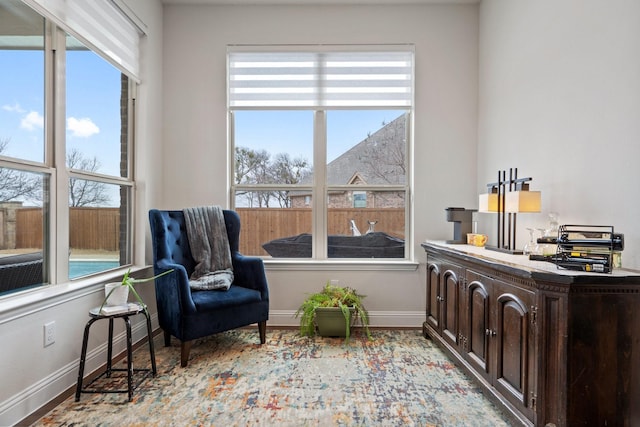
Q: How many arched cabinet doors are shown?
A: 4